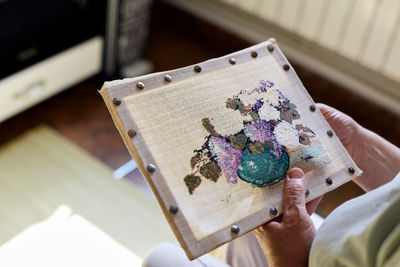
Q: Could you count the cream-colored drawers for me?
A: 1